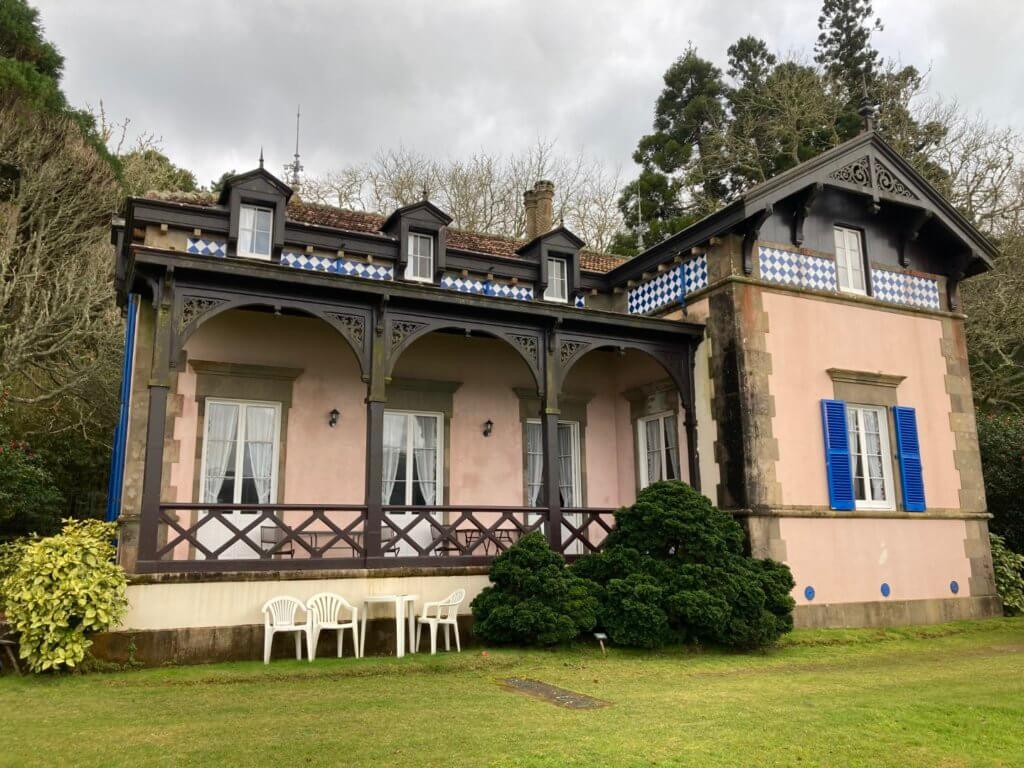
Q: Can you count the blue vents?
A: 3